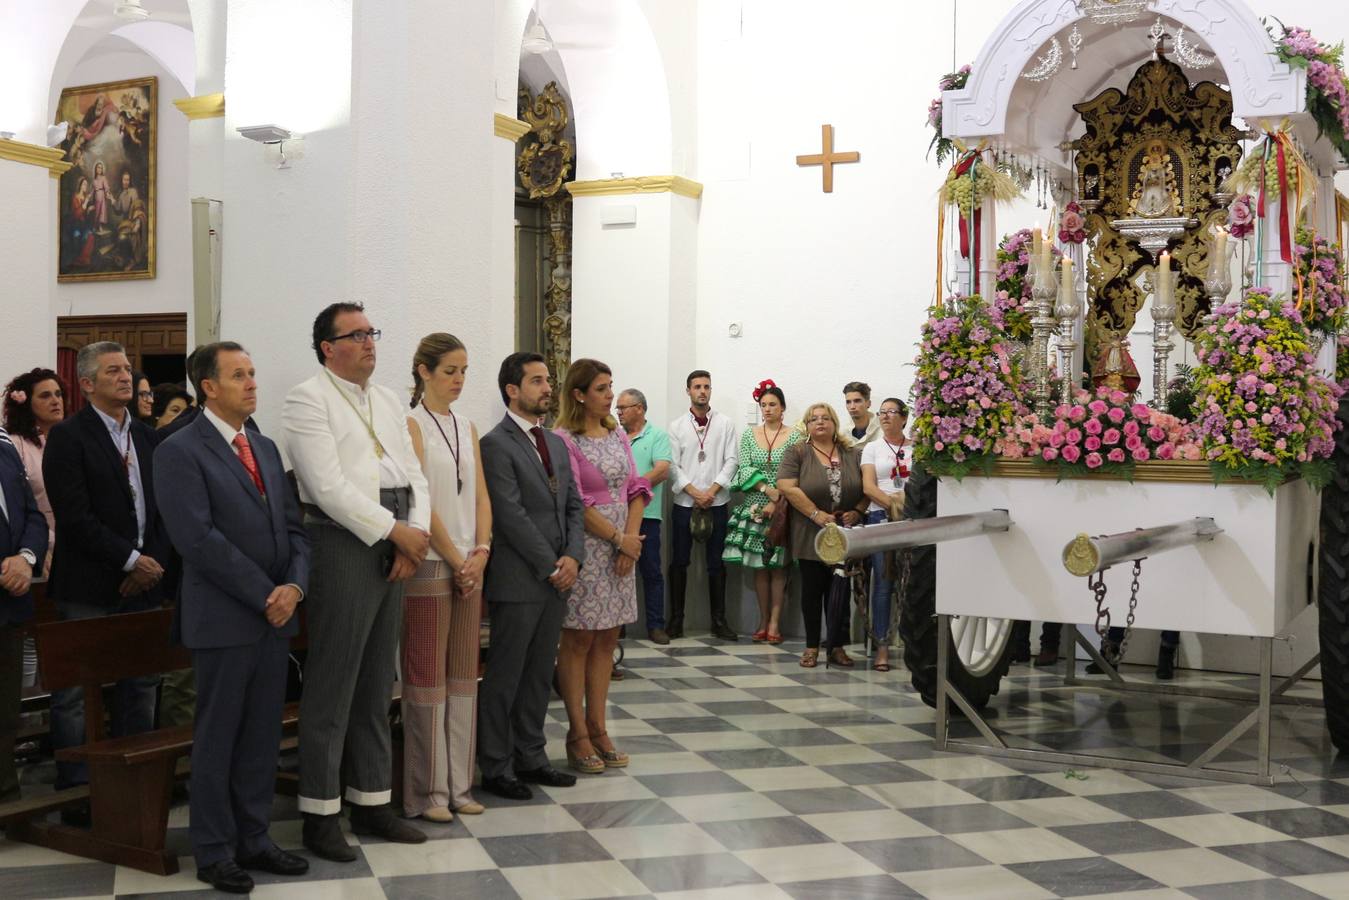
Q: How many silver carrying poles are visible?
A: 2